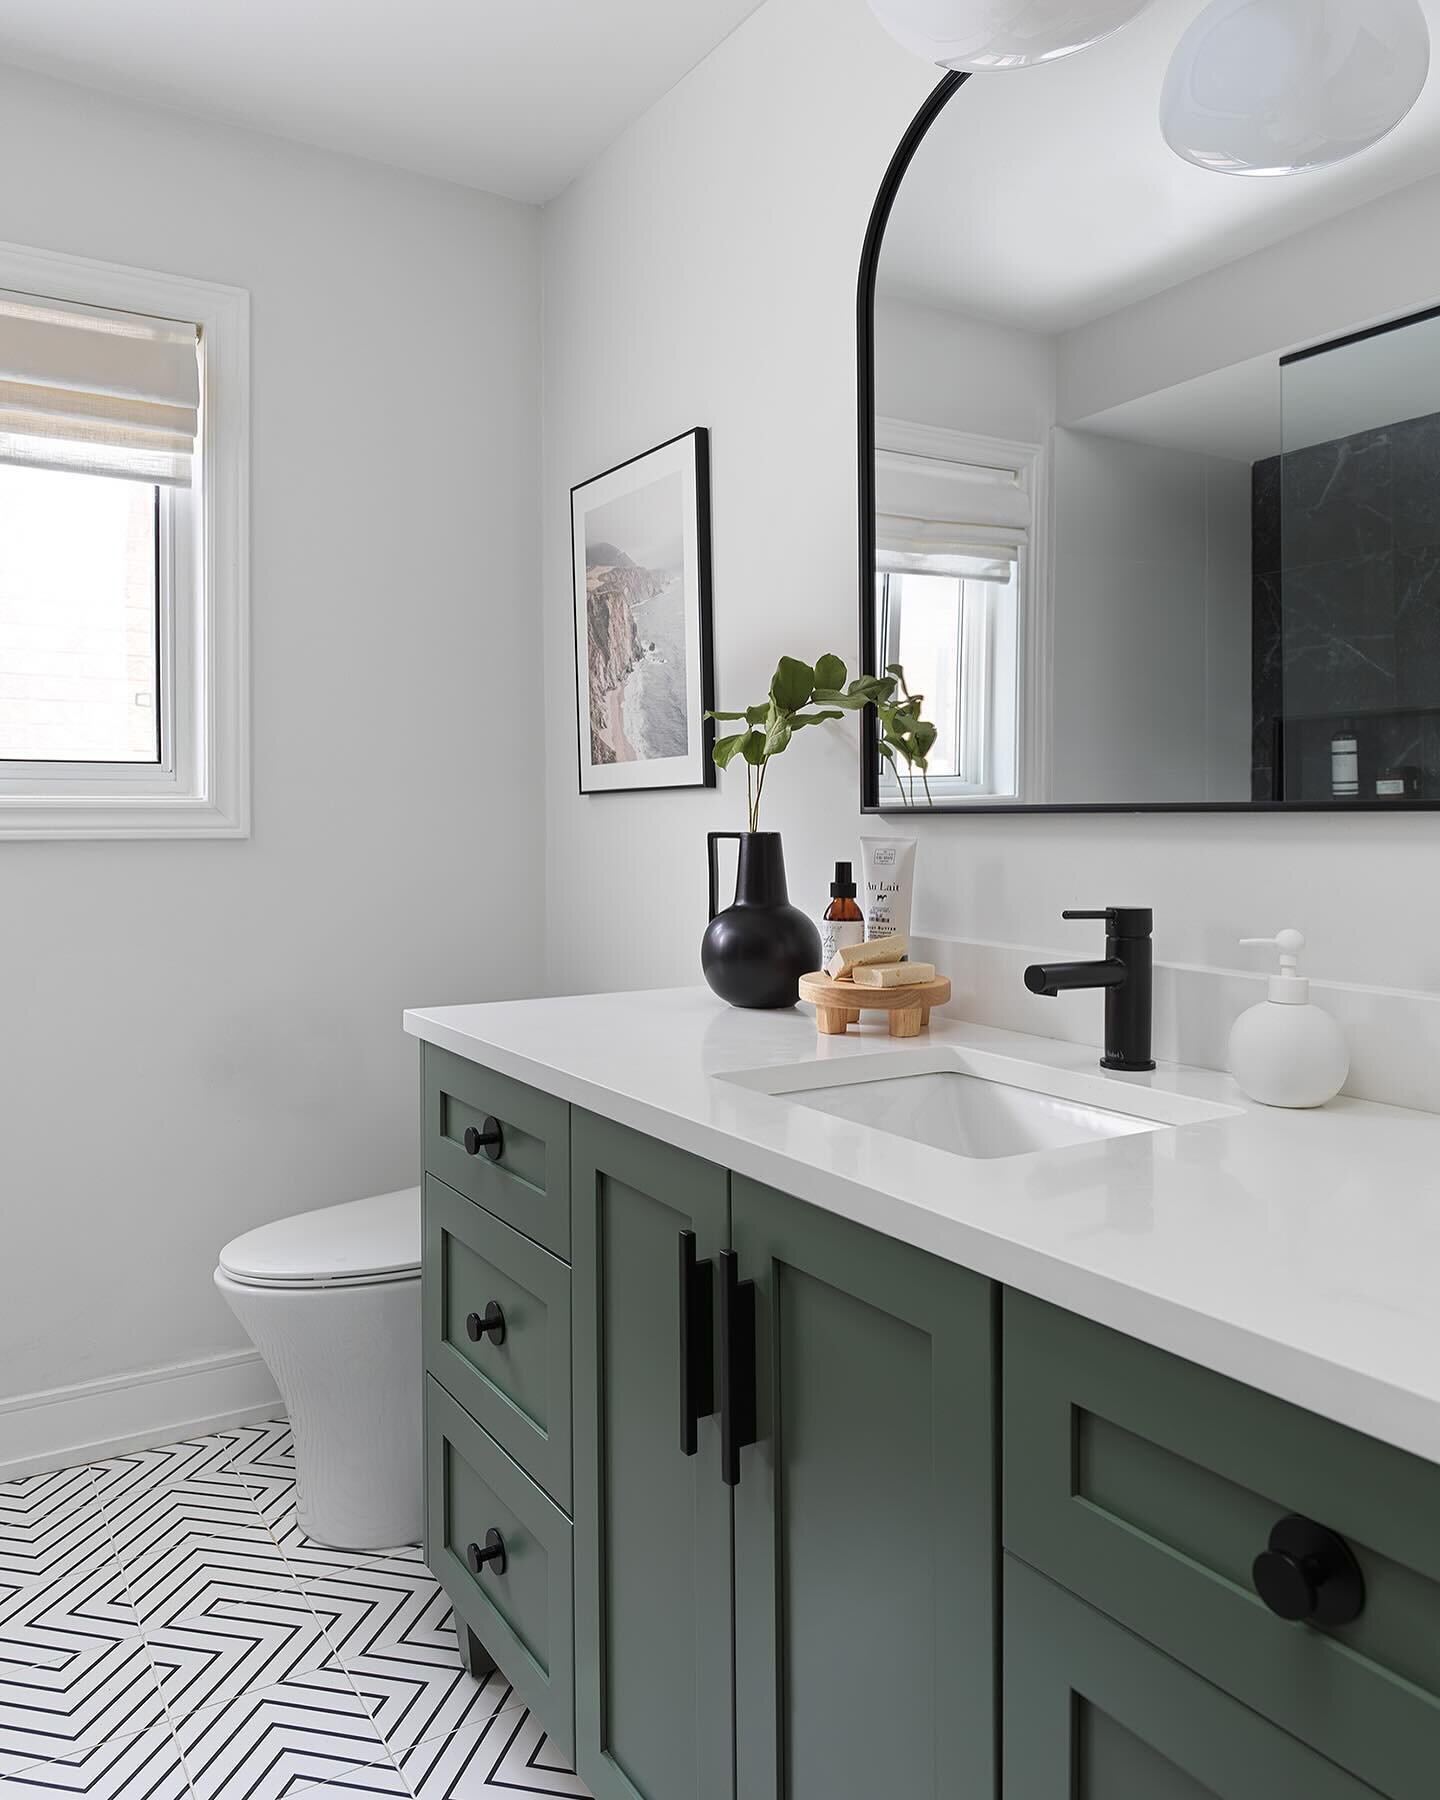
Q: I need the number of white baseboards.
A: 1